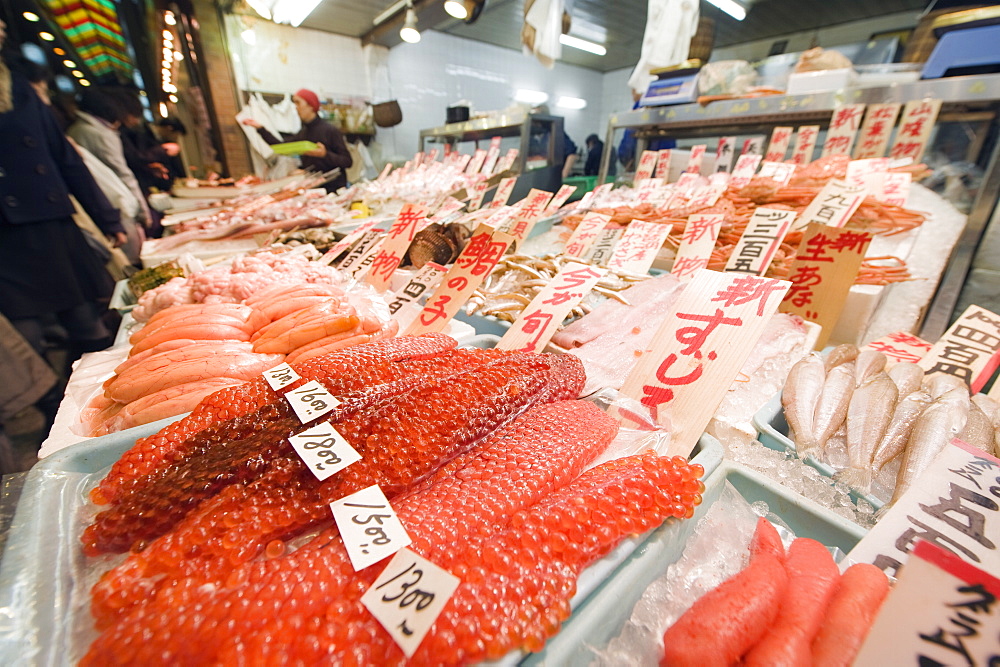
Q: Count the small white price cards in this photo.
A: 5